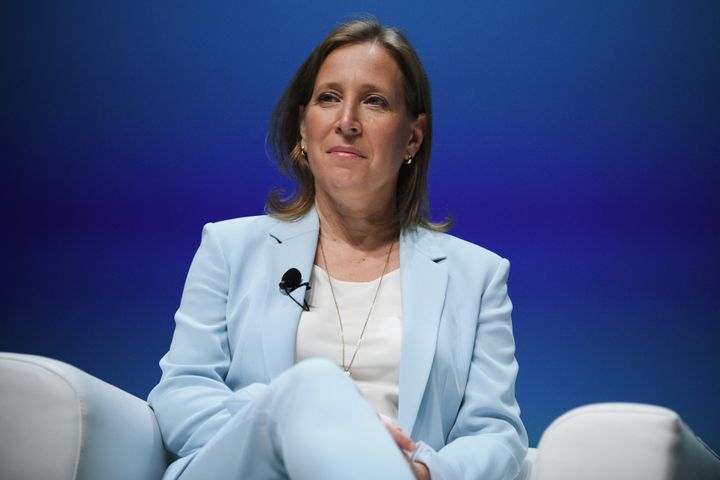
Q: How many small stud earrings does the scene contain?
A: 2